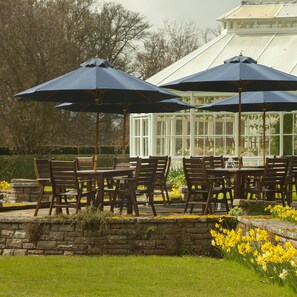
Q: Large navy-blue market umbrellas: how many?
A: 4